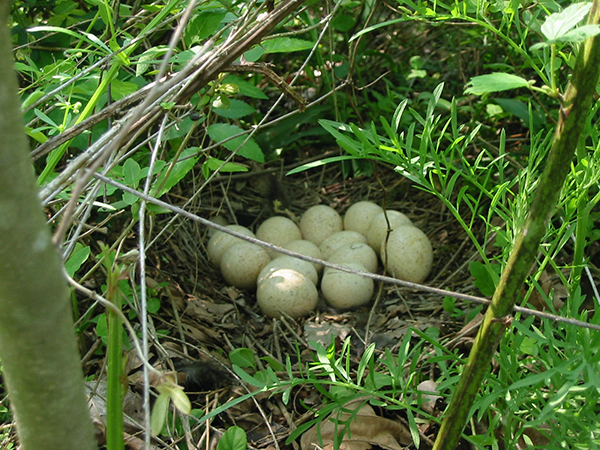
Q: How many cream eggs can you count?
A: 14